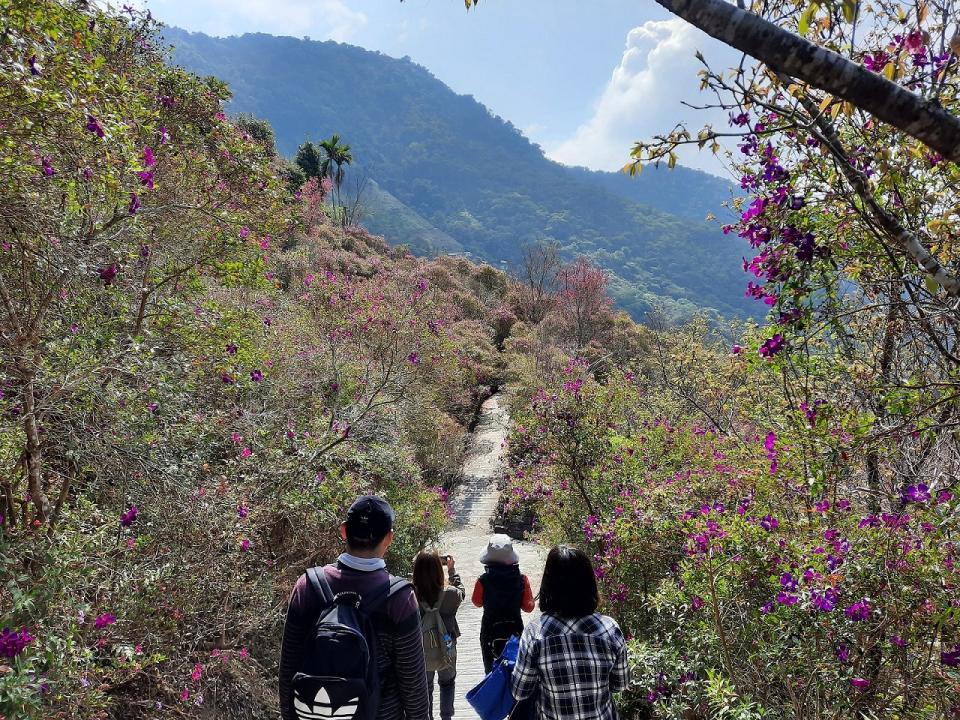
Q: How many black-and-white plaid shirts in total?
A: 1